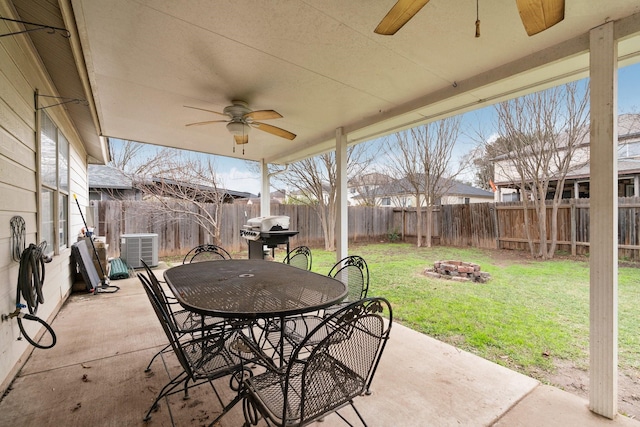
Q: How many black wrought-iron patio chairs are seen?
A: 6